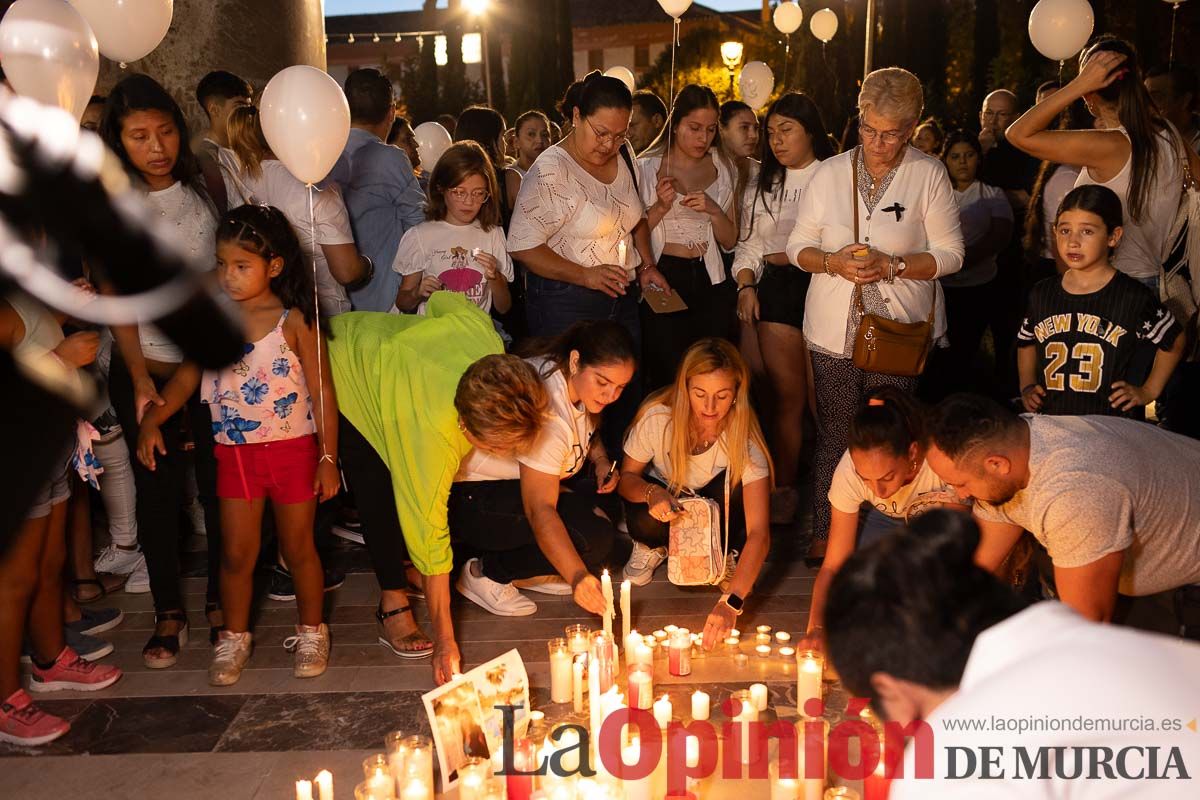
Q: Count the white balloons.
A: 11